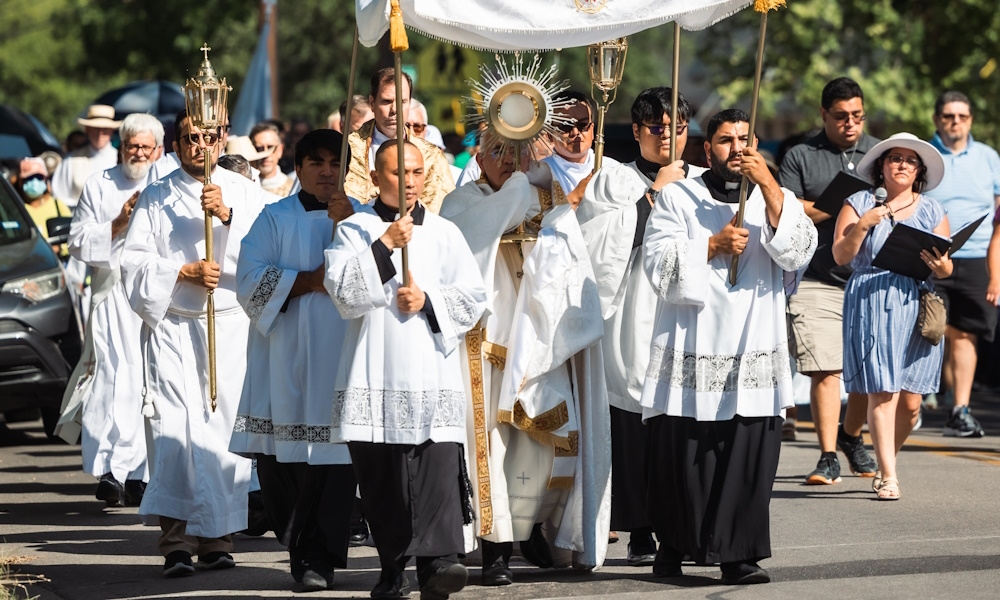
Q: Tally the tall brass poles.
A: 6